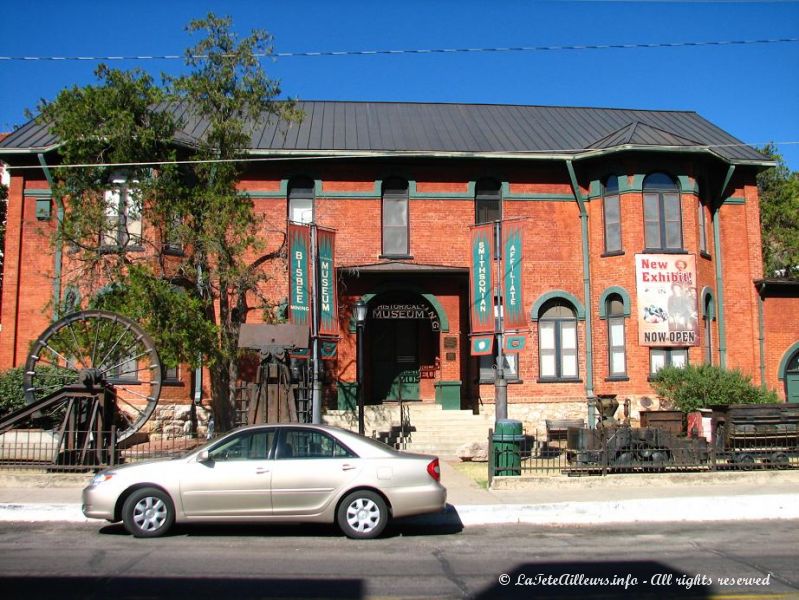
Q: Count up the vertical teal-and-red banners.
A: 4